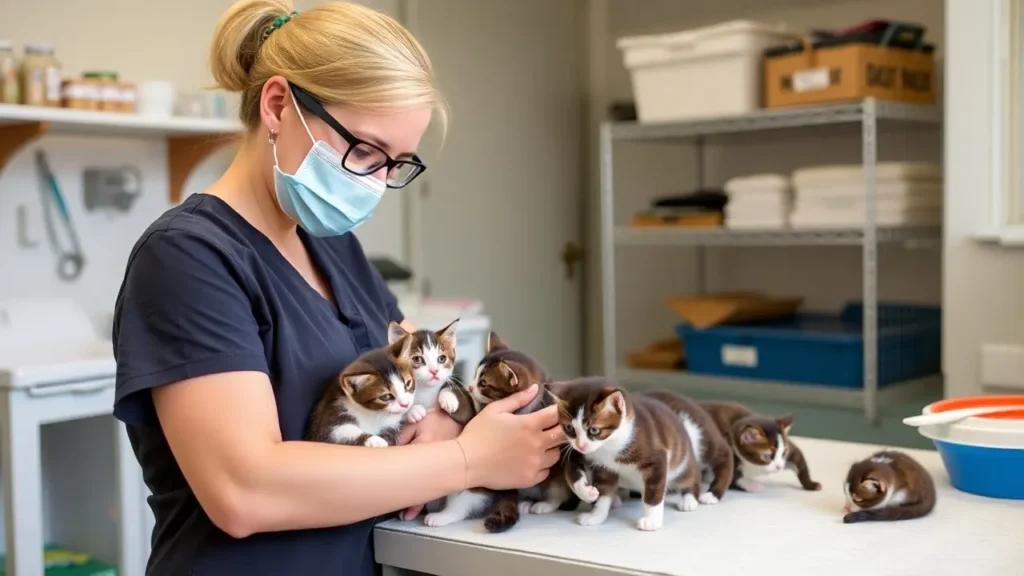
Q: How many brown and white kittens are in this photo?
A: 7